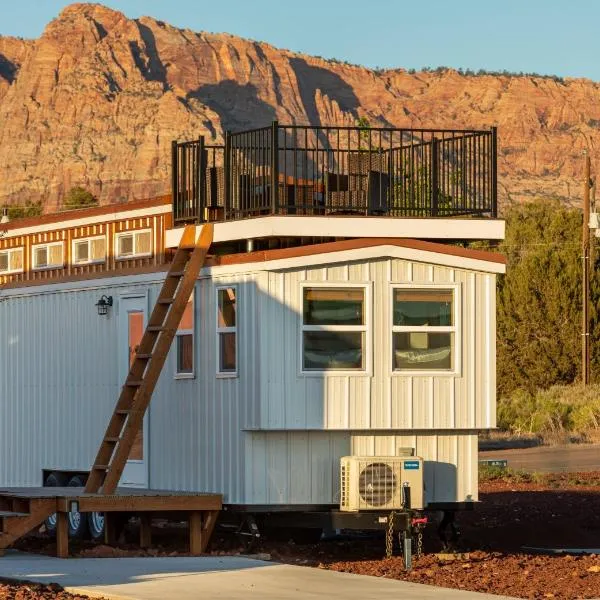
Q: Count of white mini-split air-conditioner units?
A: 1